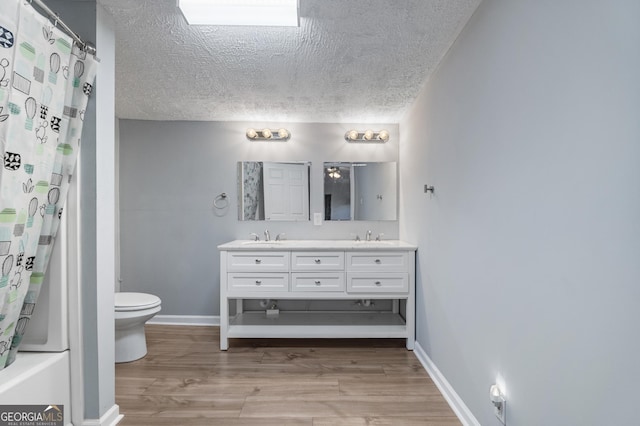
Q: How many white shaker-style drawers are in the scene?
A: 6